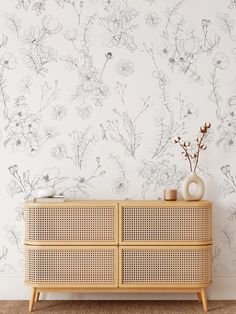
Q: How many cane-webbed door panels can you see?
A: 4